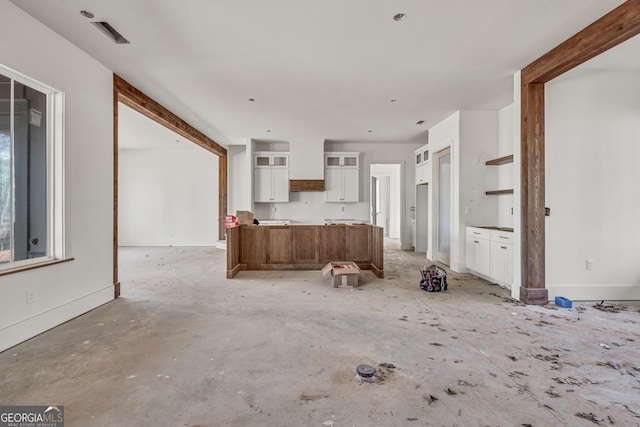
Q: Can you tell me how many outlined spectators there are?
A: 0